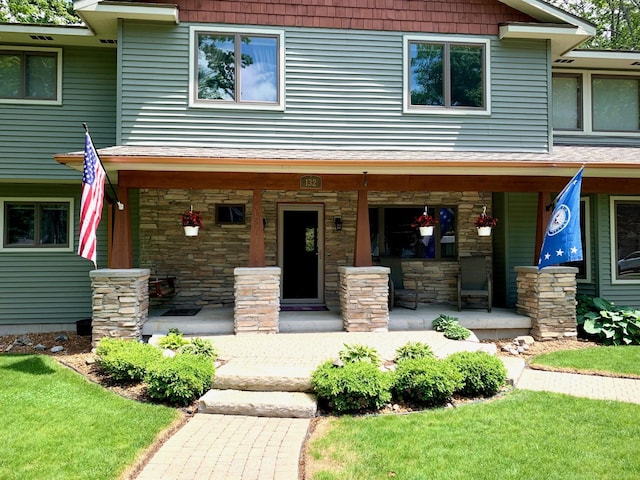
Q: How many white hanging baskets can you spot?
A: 3